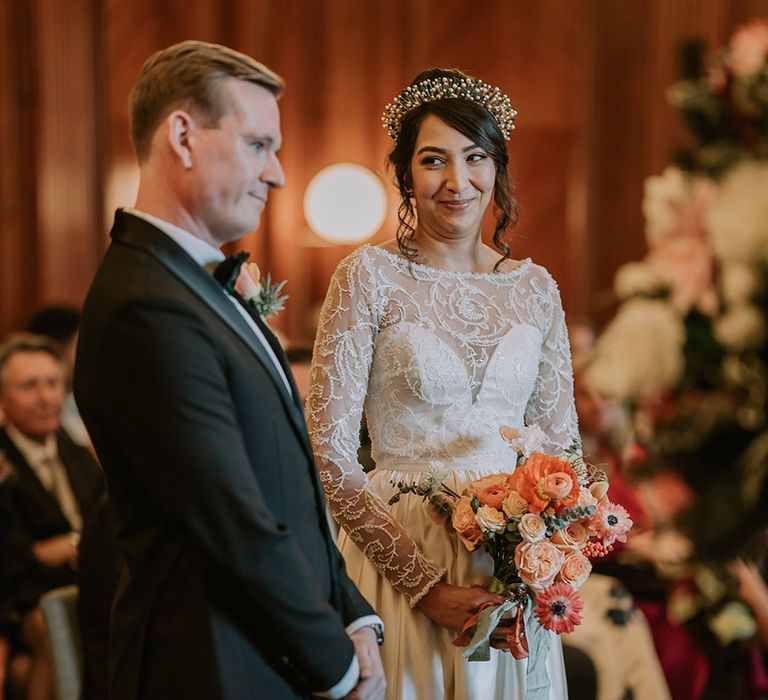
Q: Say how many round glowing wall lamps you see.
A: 1